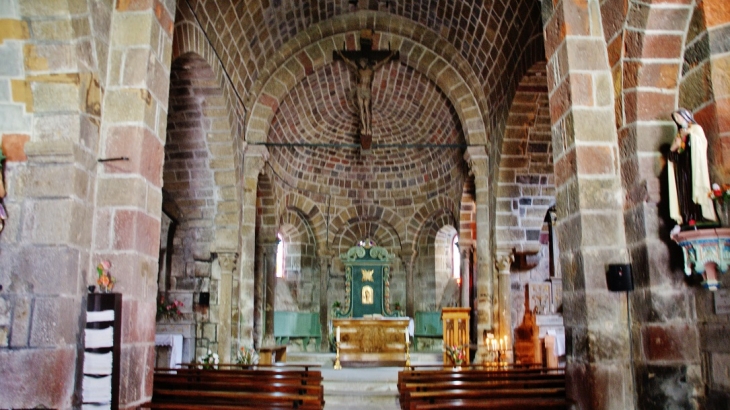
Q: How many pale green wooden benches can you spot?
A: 2